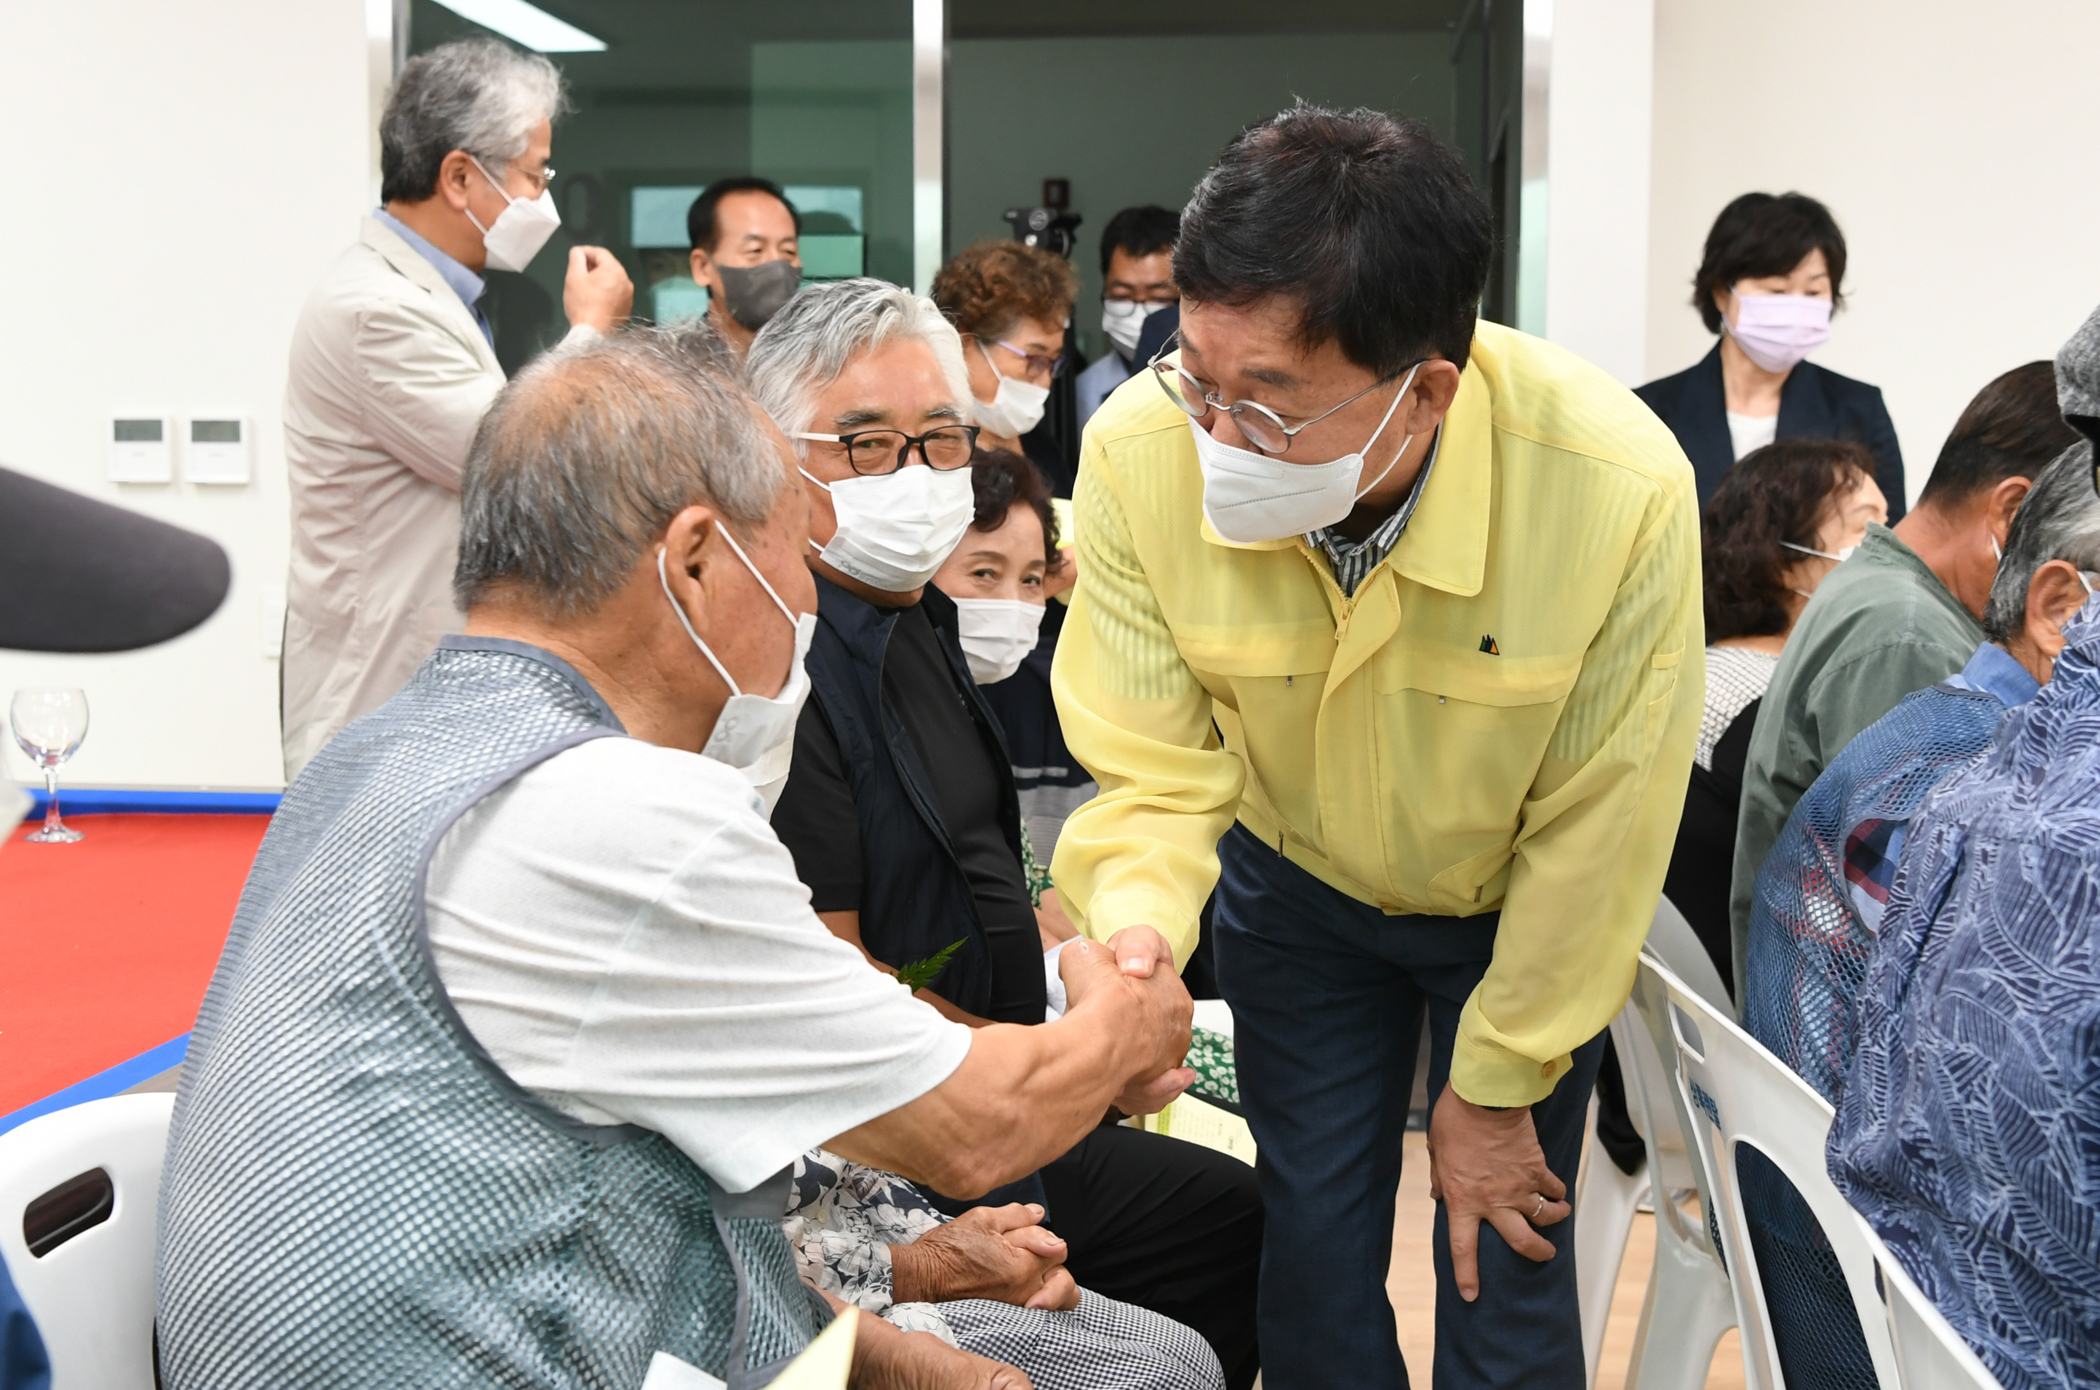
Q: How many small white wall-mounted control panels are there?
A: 2